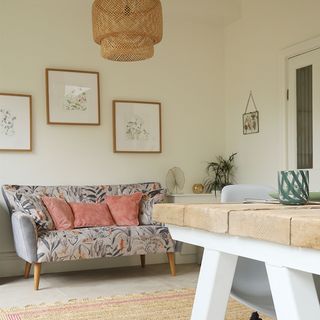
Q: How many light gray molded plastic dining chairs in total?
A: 1